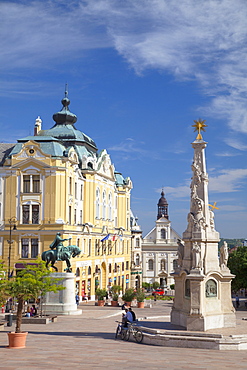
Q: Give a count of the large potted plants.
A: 5